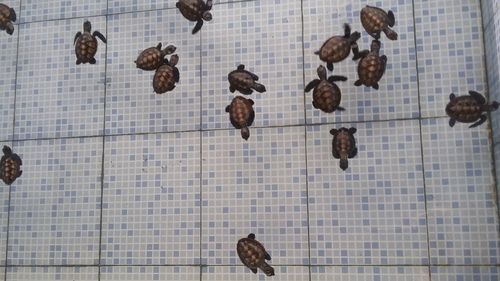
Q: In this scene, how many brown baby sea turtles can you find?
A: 15